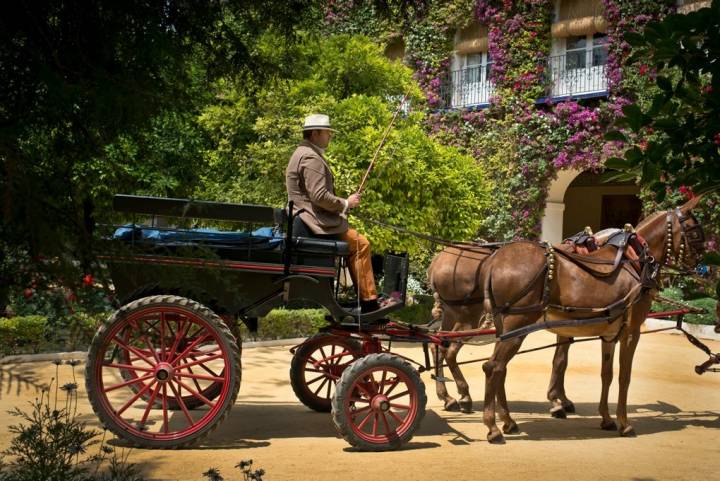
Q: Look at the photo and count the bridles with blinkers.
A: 1